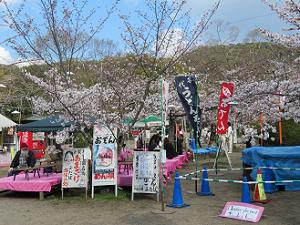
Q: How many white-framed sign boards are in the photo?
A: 3